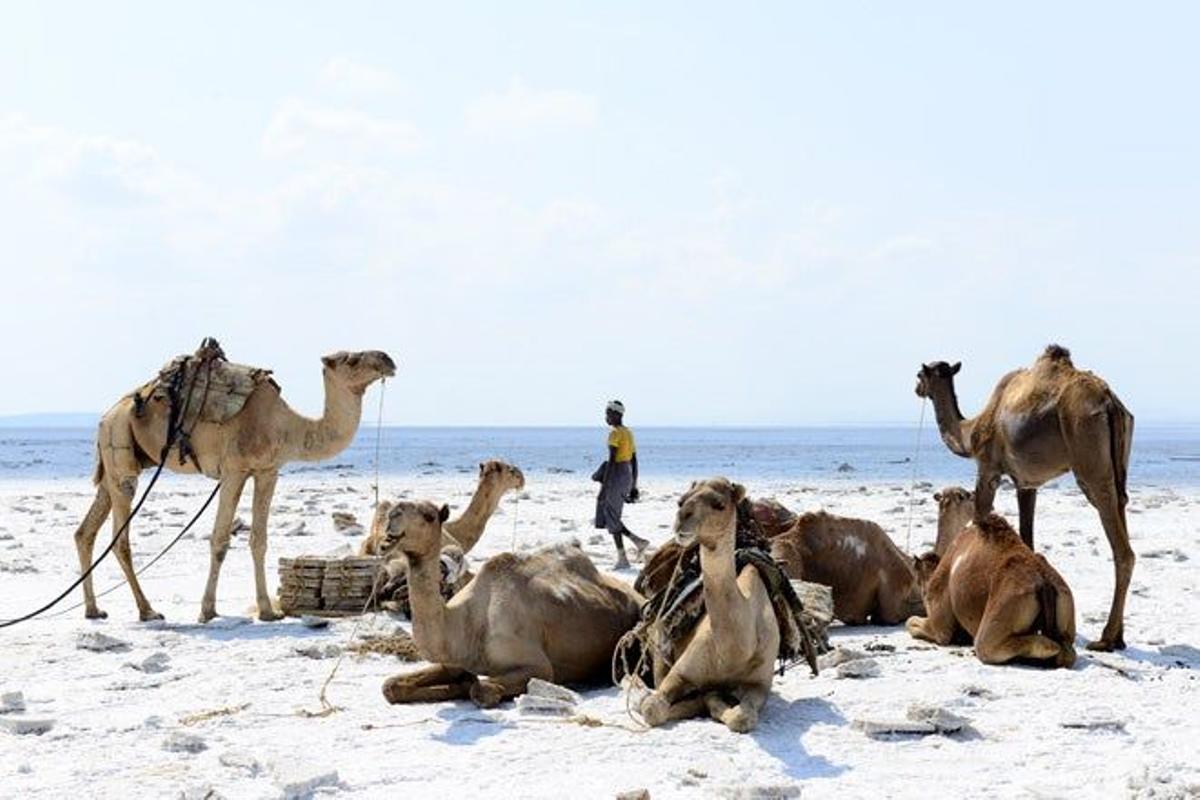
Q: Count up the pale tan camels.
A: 4